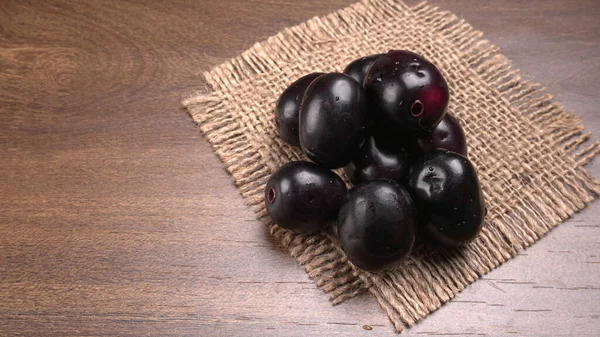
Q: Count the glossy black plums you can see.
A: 9